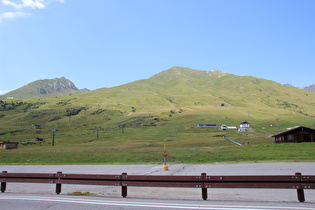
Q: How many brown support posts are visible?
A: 5